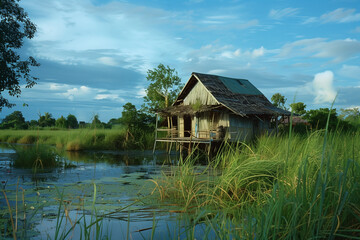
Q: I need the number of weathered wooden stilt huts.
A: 1